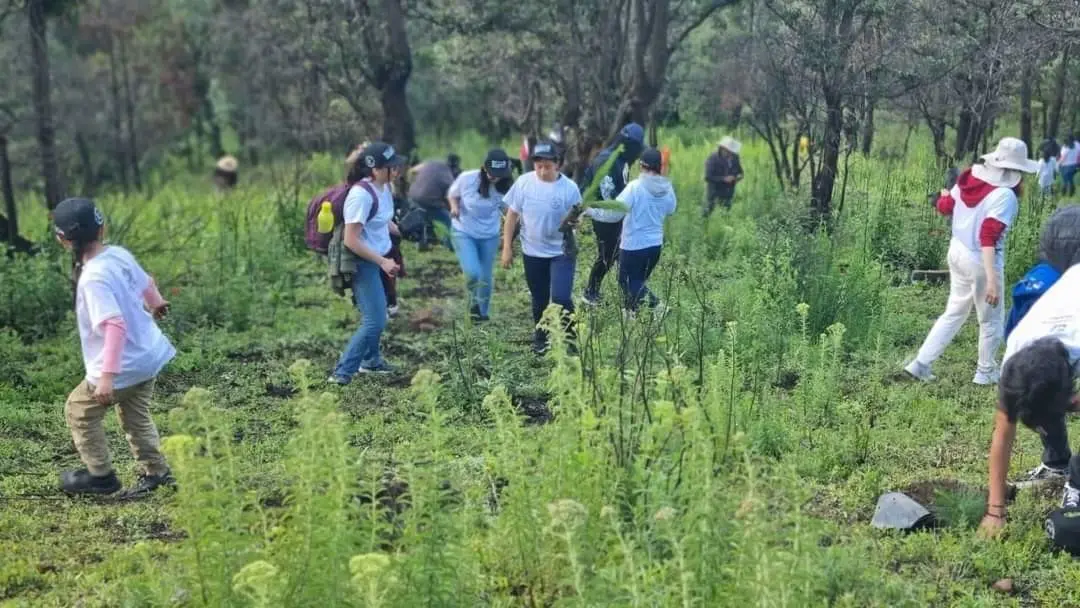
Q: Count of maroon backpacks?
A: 1